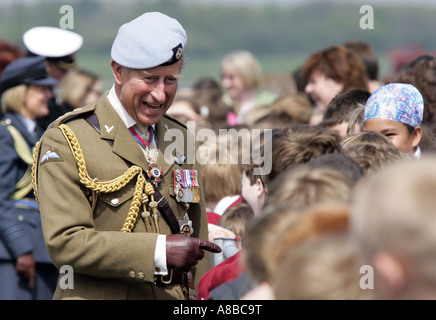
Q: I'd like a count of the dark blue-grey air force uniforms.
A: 1